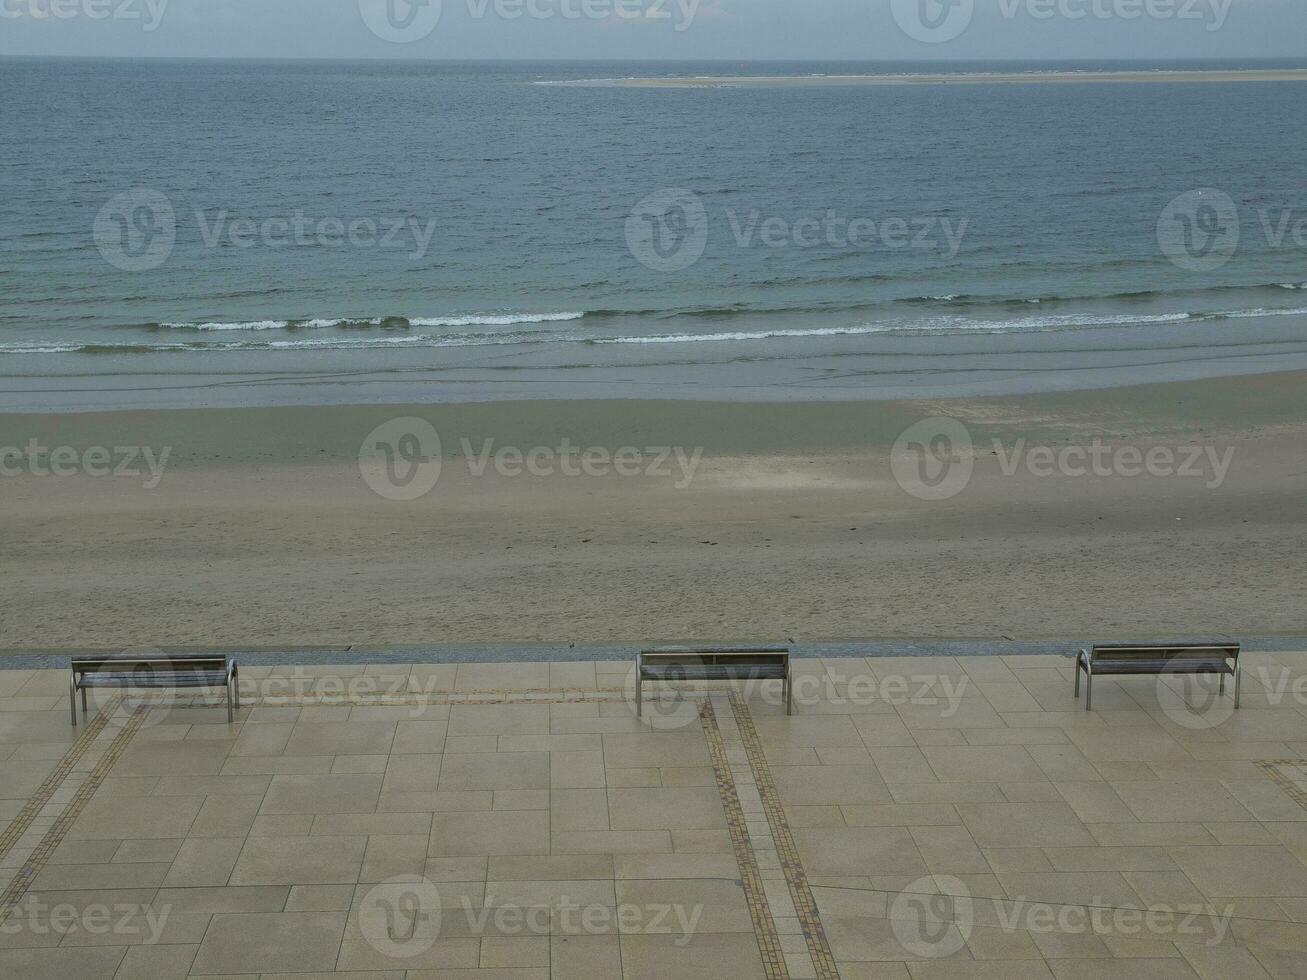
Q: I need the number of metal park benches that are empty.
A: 3